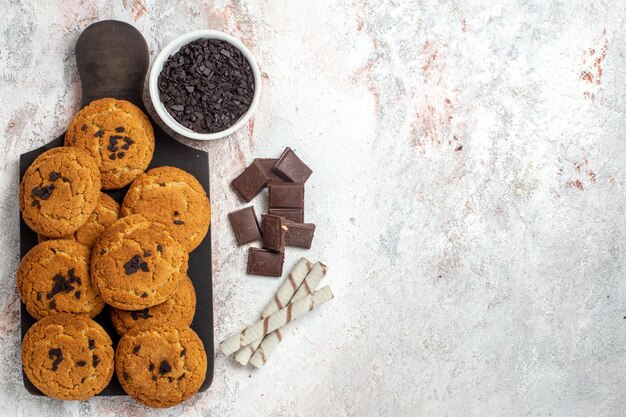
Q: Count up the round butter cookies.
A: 9